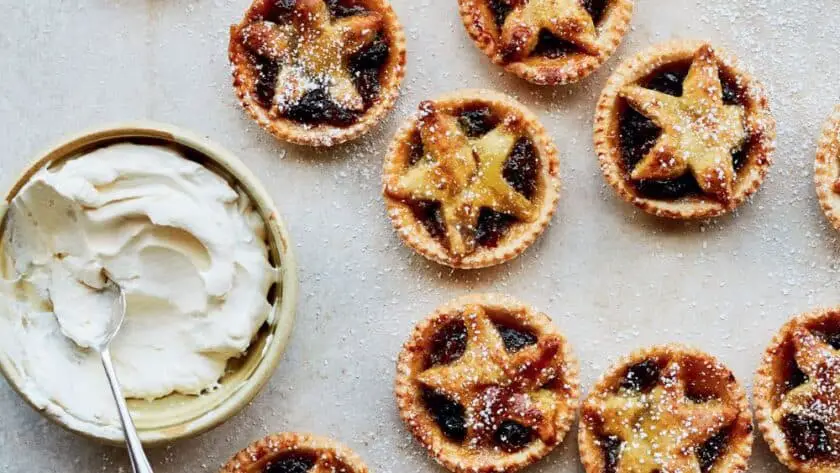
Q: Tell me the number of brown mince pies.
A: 9